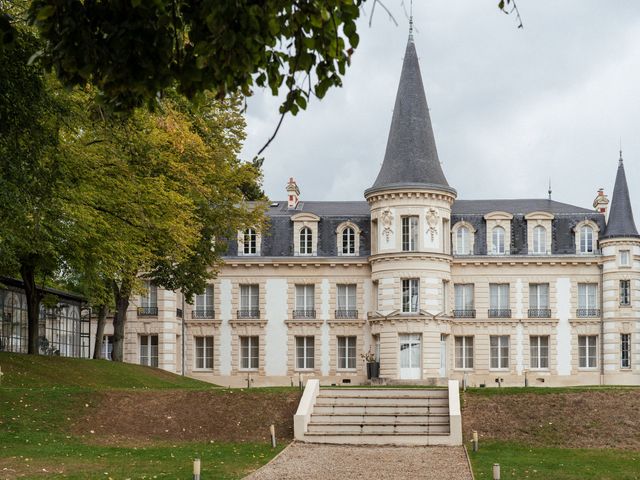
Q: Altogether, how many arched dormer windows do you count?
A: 7